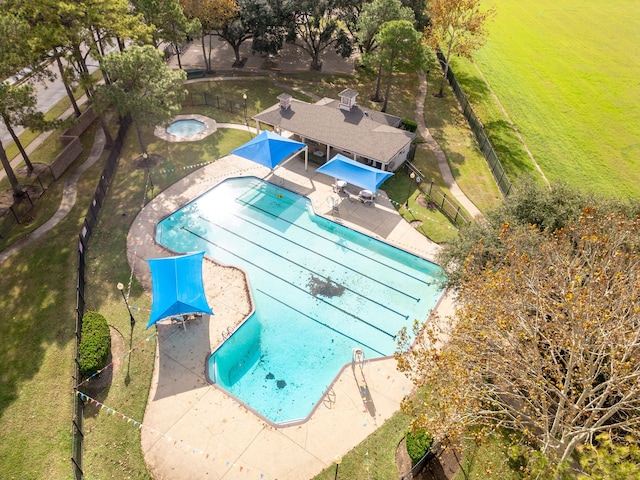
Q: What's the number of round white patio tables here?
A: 2